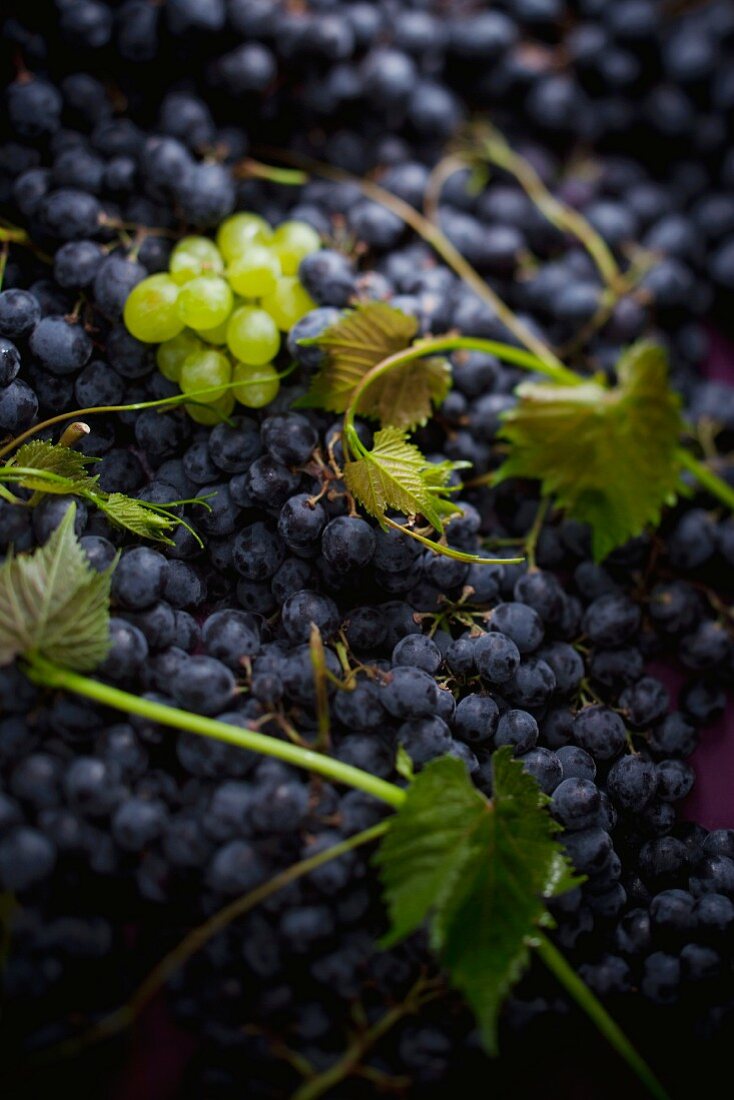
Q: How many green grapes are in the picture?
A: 13